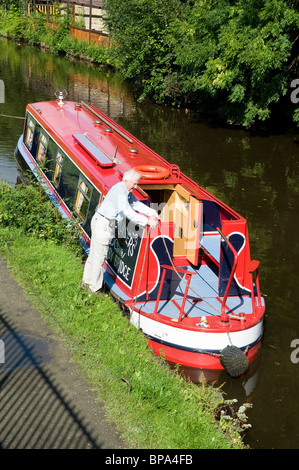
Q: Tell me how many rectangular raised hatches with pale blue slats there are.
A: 1